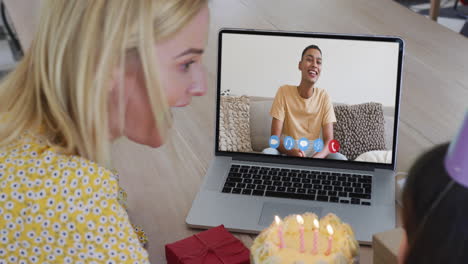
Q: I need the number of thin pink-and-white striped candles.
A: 4